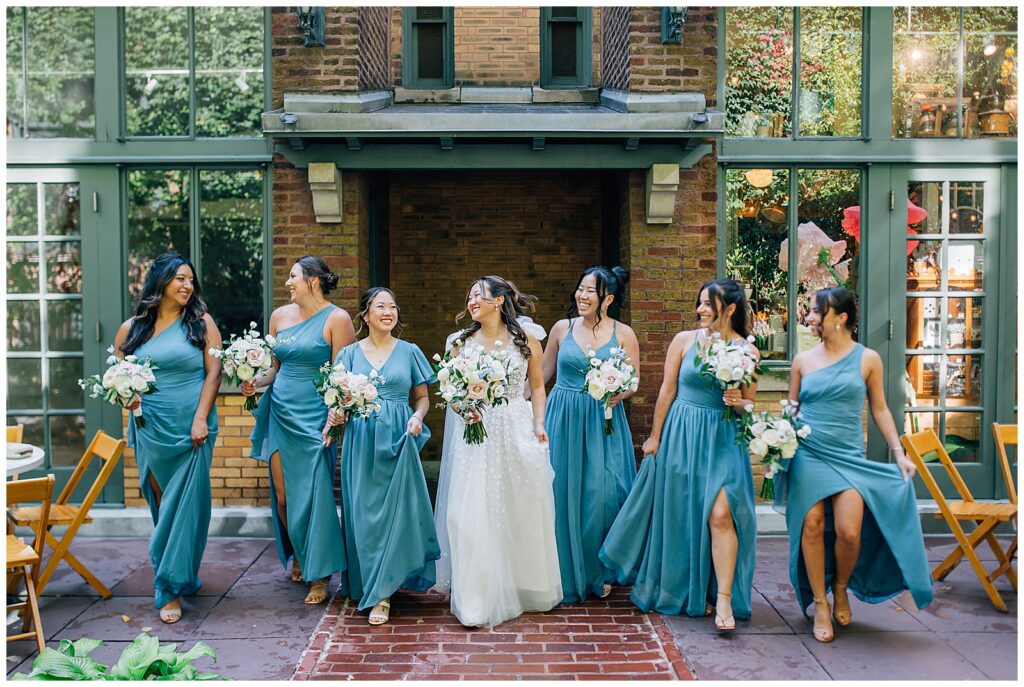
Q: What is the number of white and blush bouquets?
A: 7